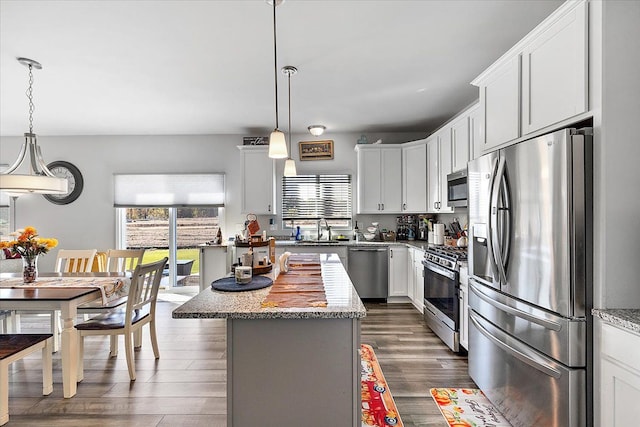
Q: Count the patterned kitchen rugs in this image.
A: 2